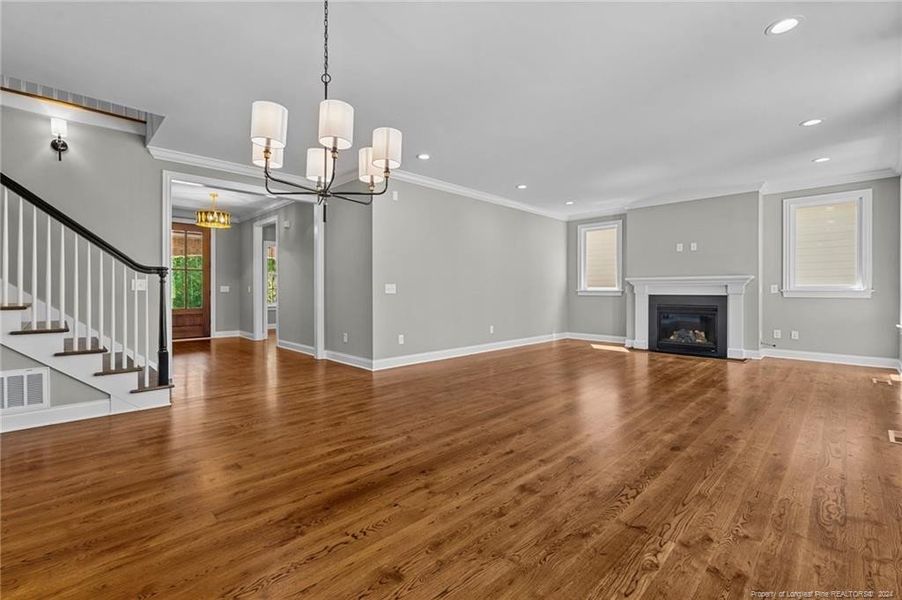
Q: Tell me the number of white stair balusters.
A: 12